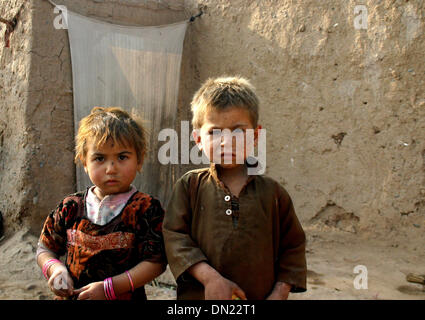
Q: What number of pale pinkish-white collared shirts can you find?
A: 1